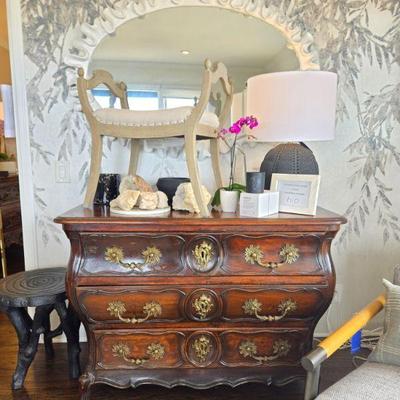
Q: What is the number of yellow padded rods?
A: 1